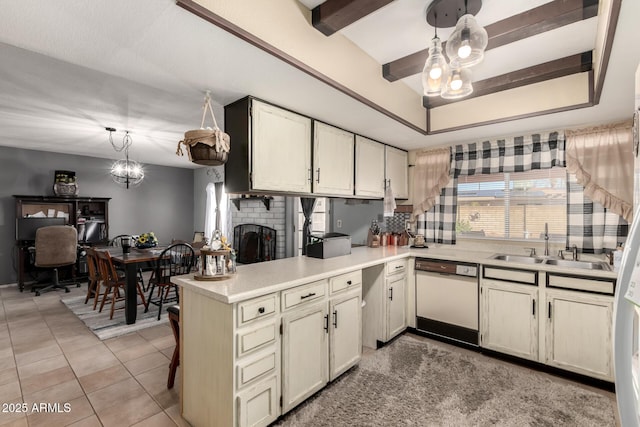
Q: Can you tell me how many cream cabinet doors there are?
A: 9